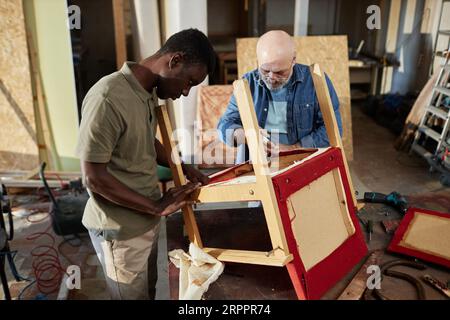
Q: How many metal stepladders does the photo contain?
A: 1